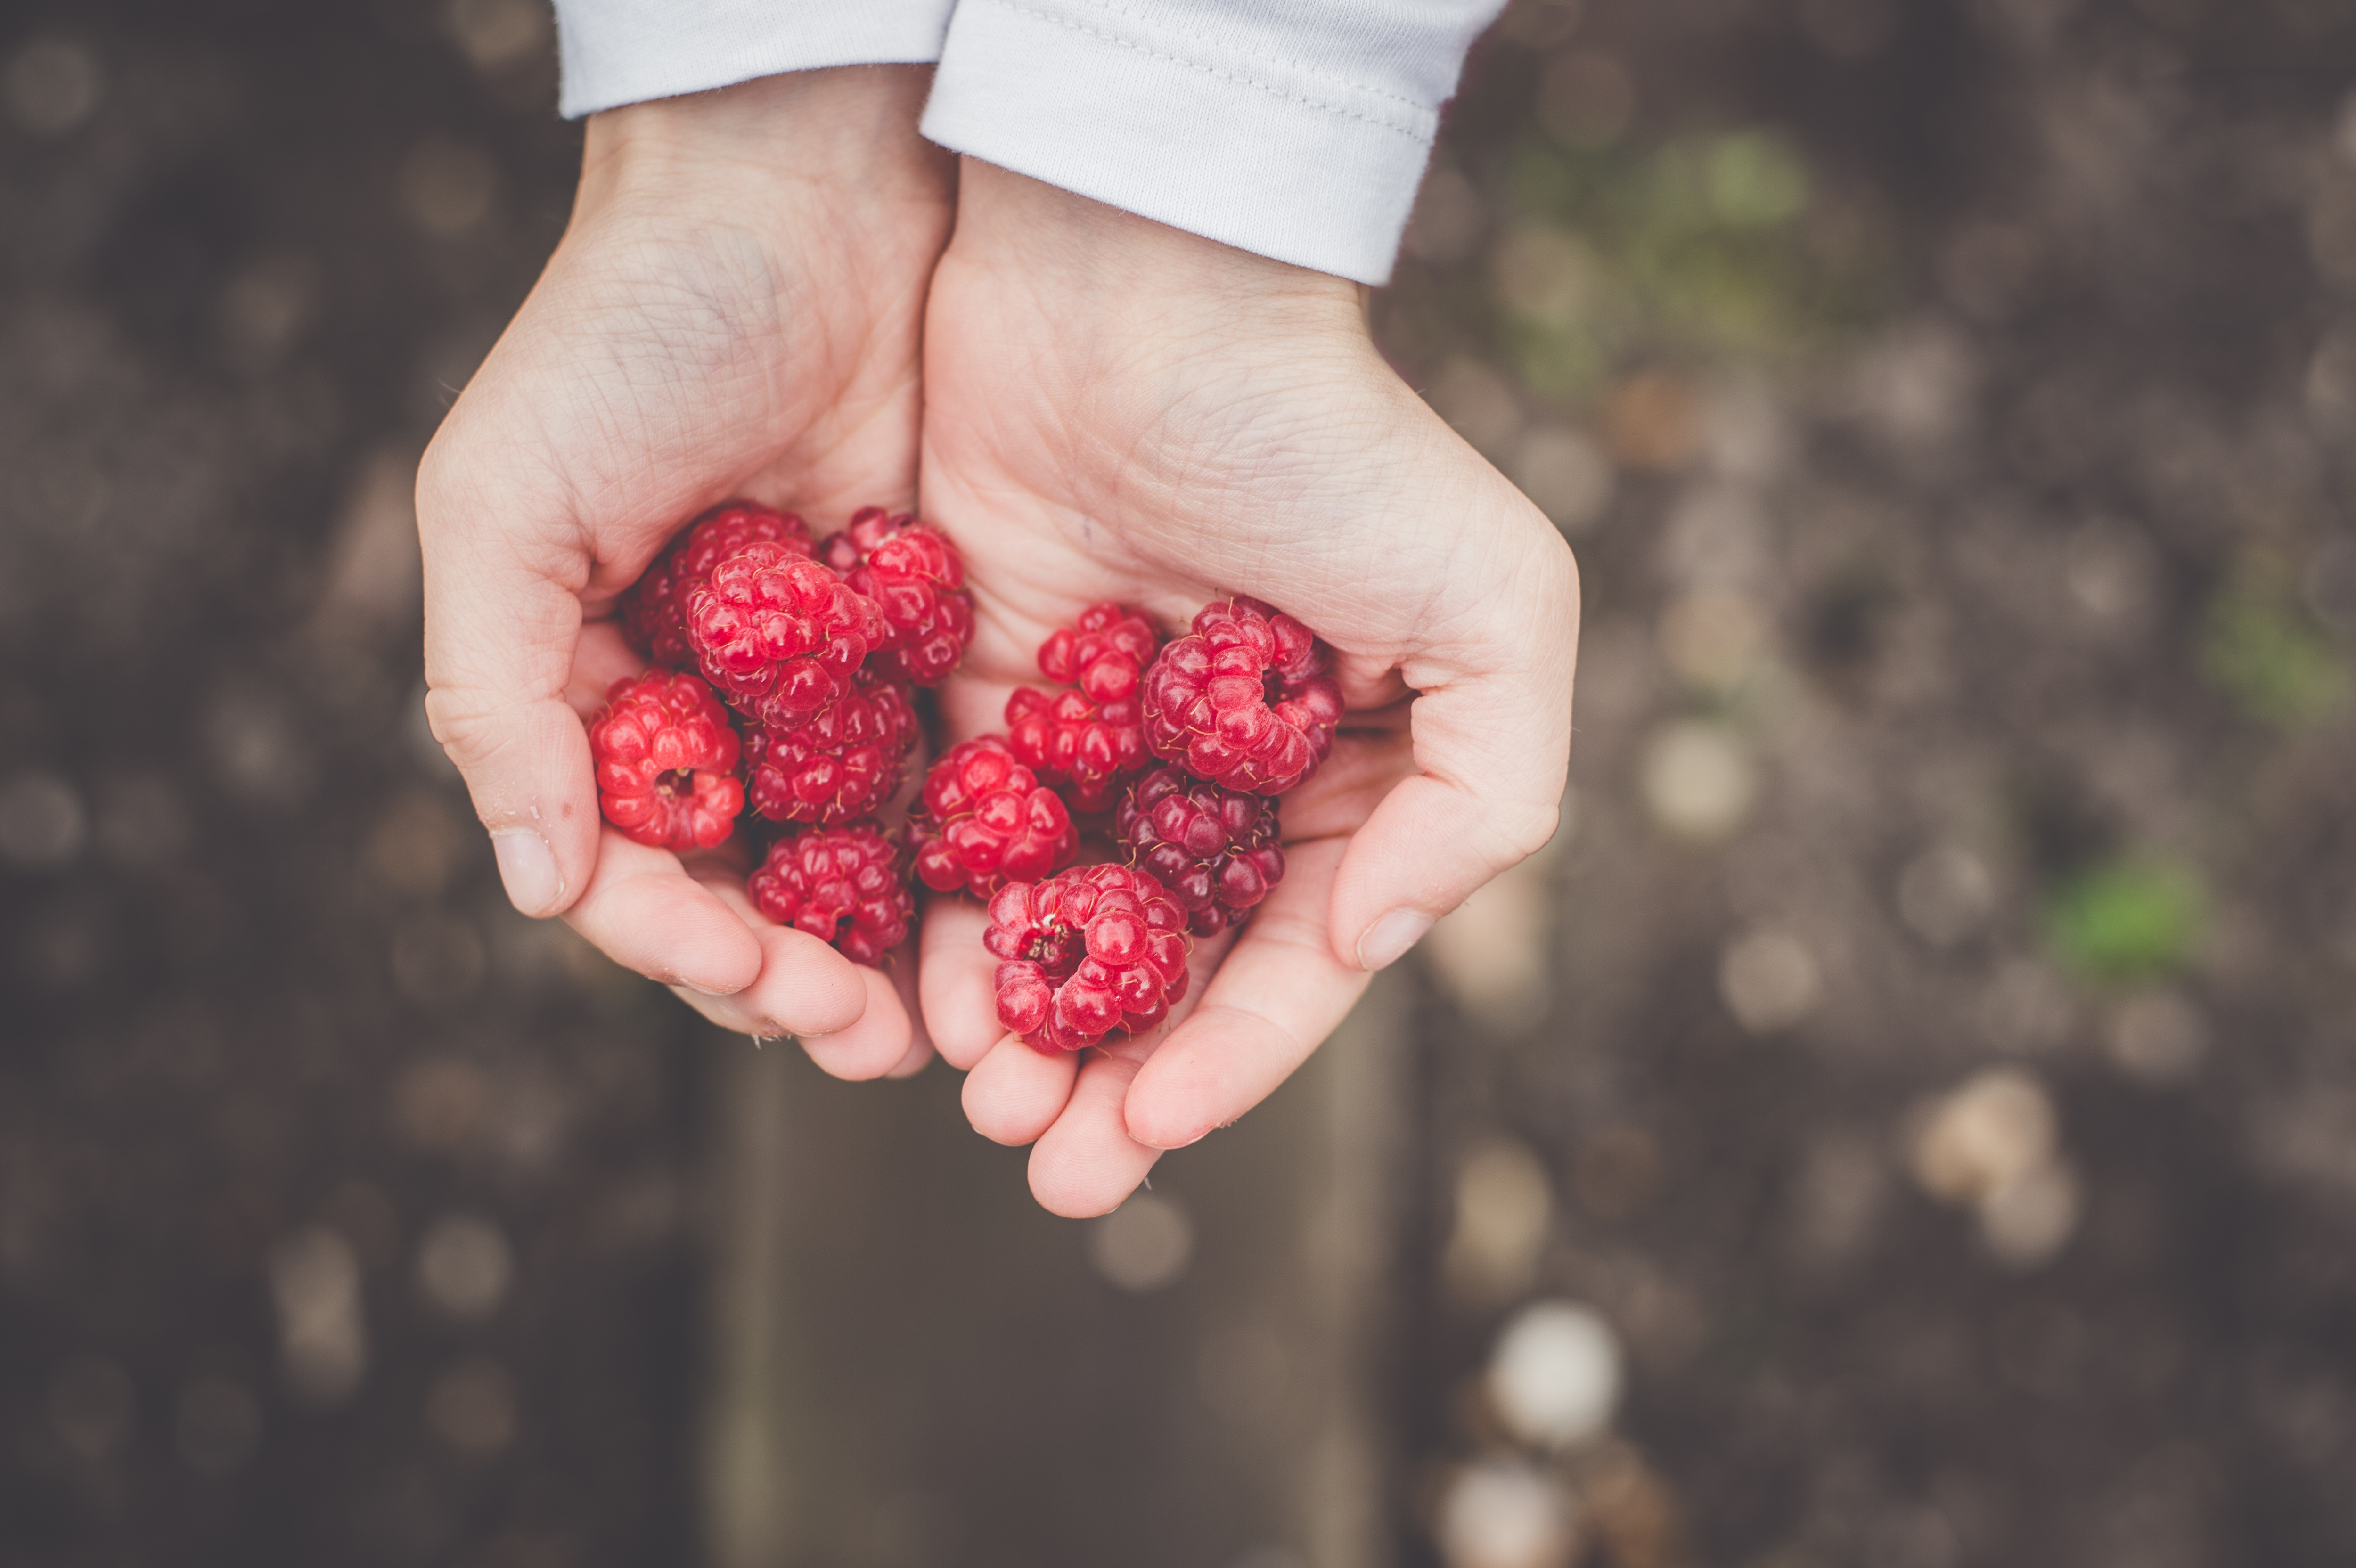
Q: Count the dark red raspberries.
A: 1